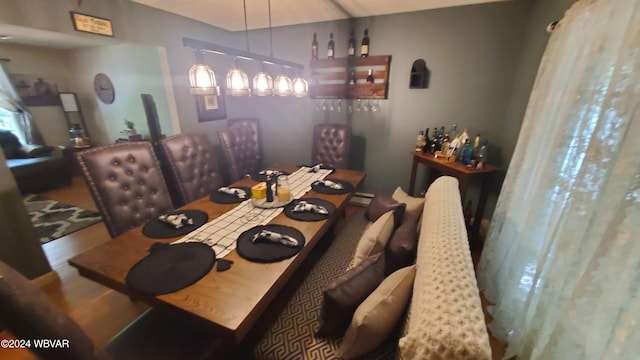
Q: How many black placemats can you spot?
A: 8